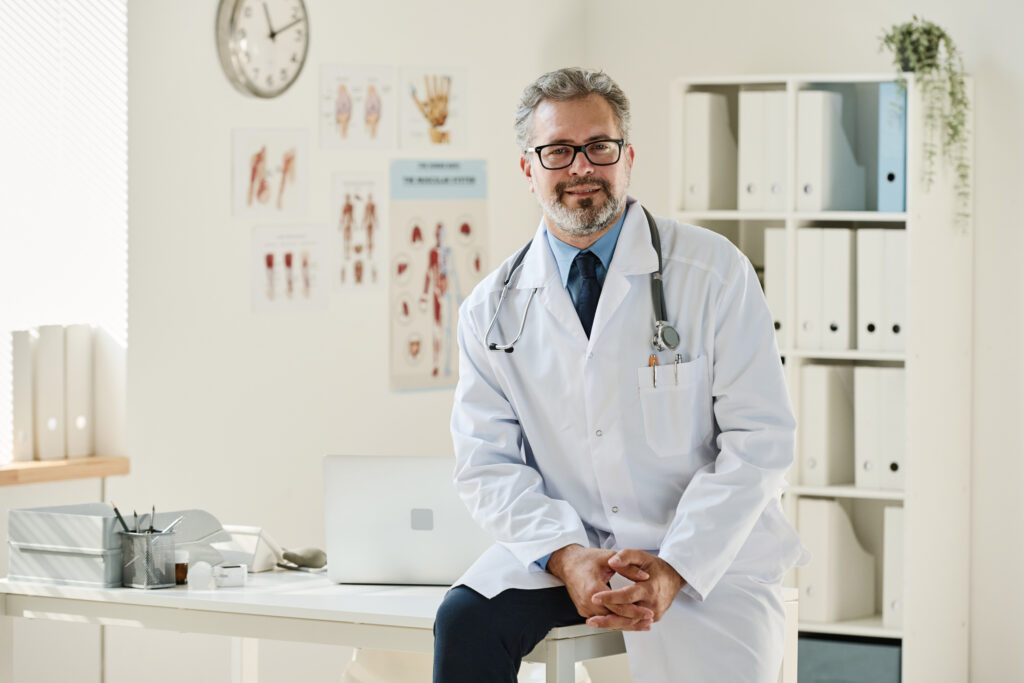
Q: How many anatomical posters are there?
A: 6